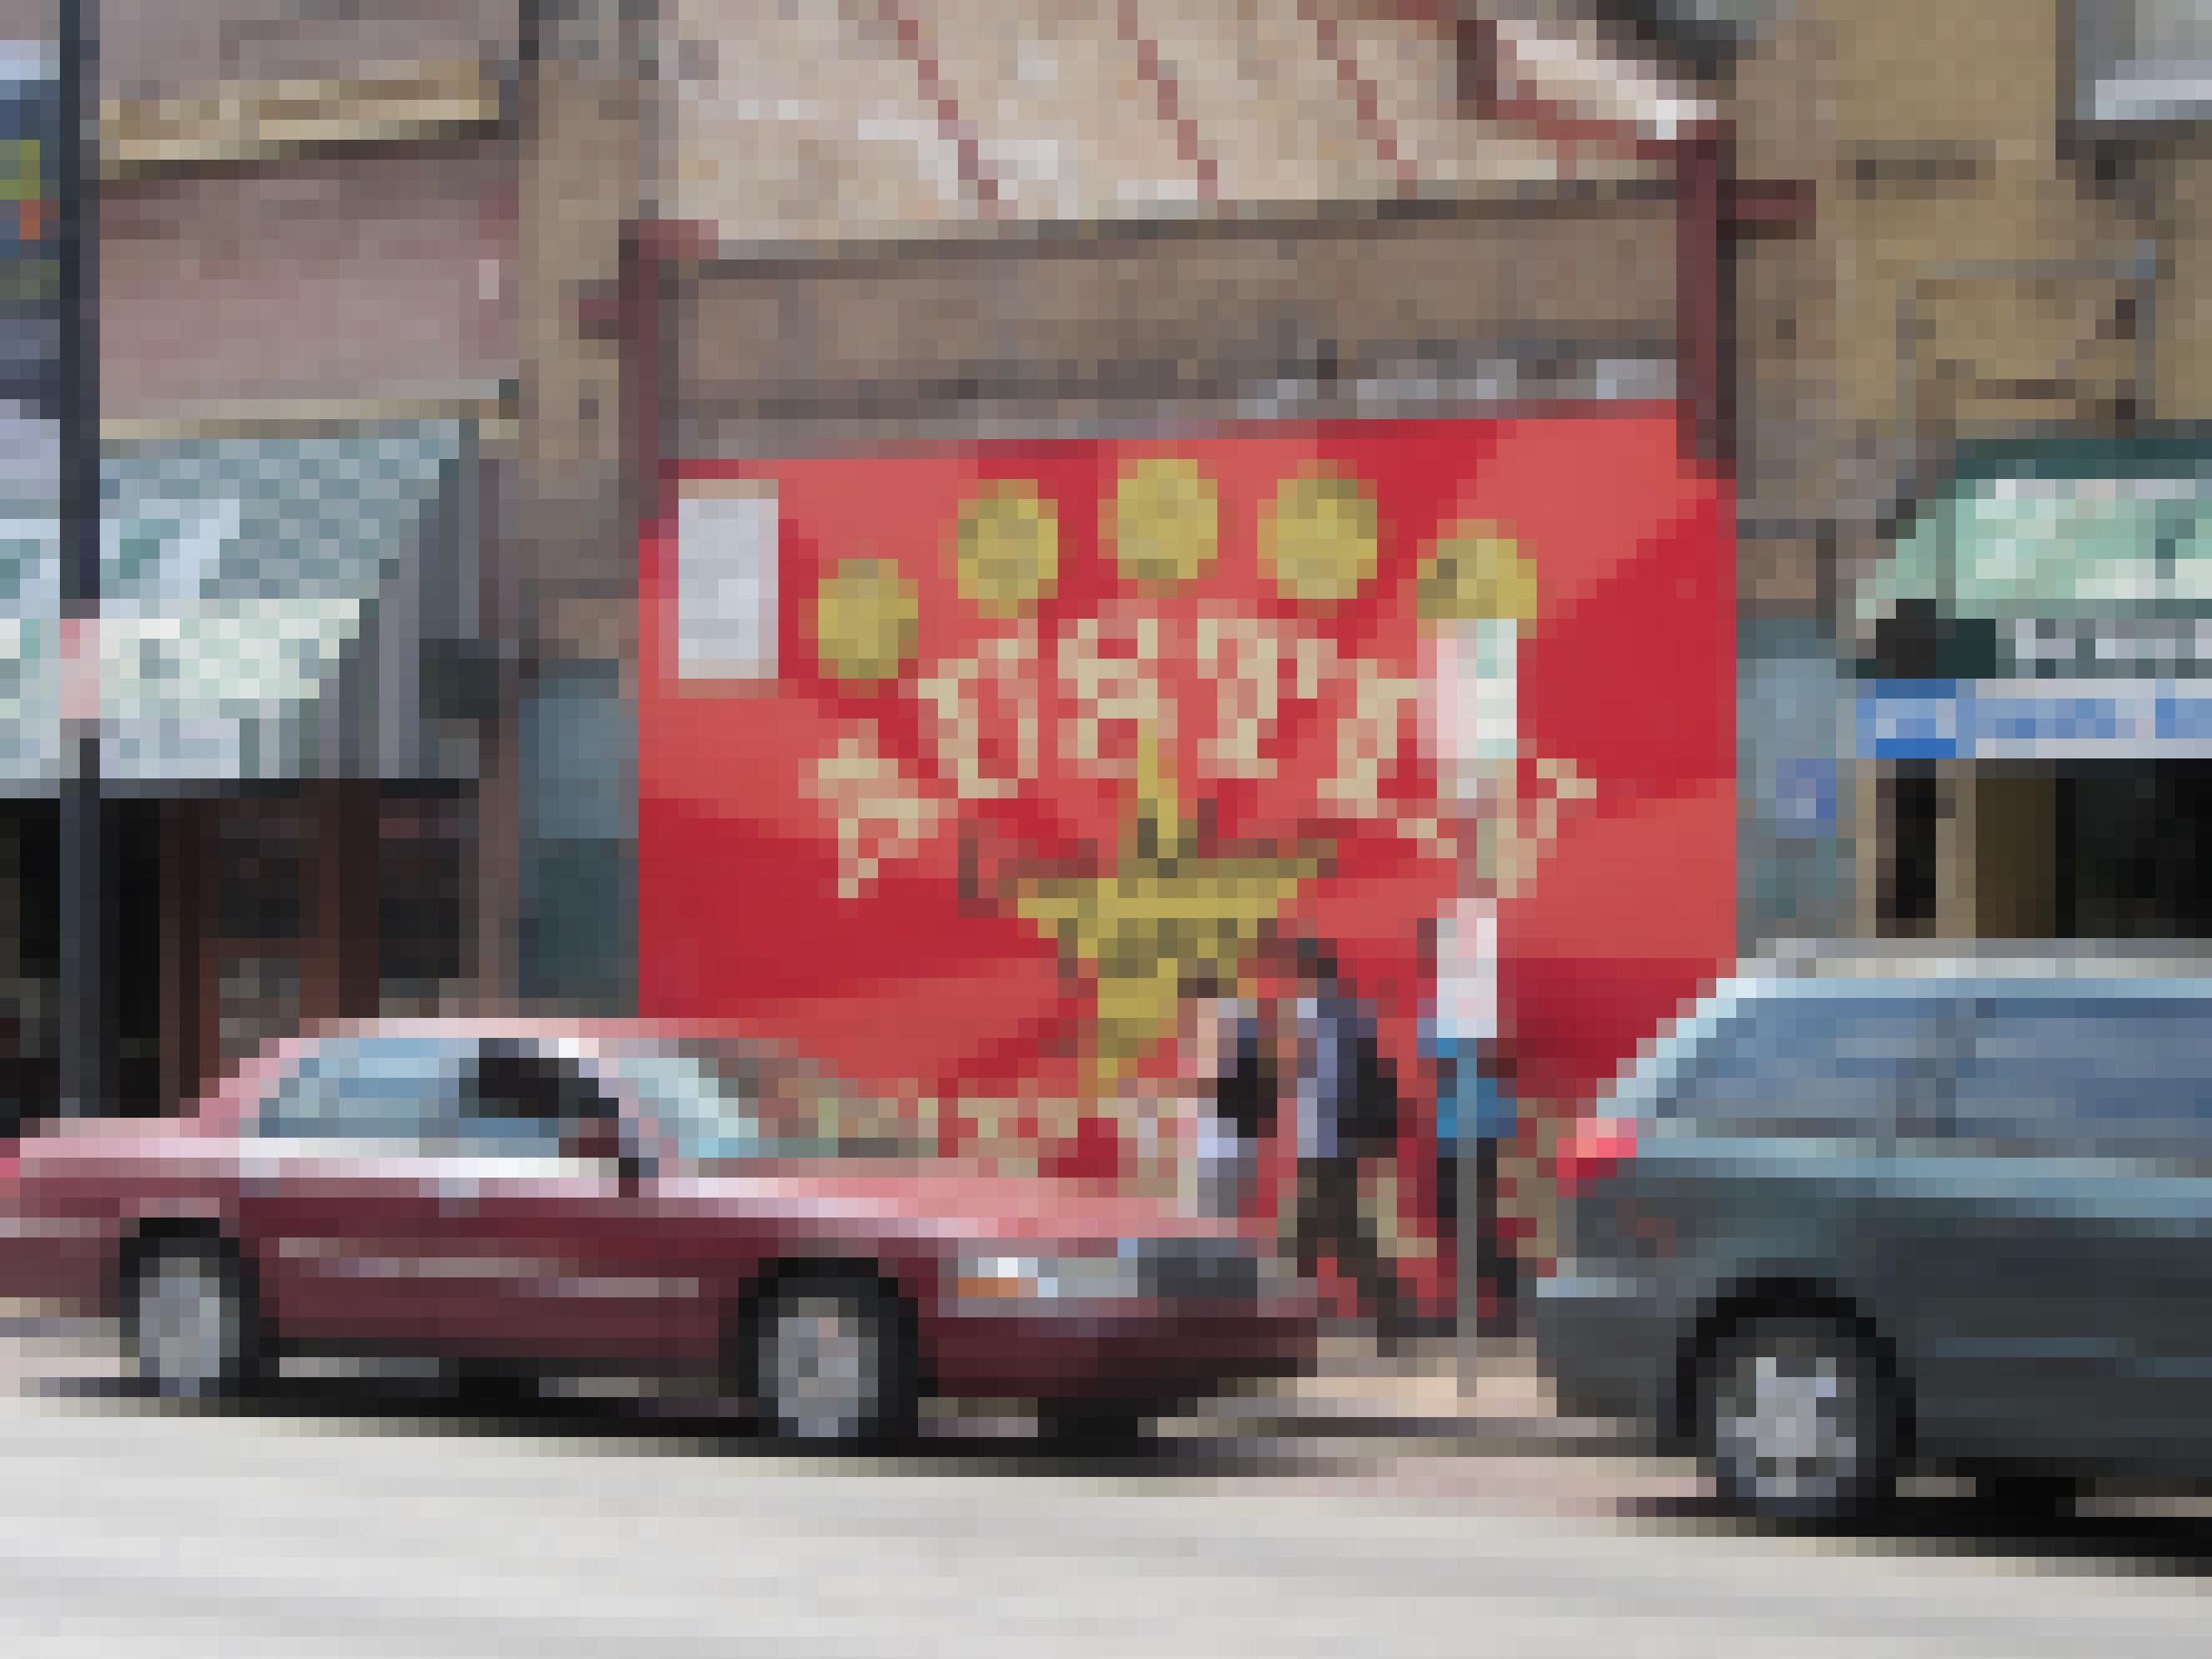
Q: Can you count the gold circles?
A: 5